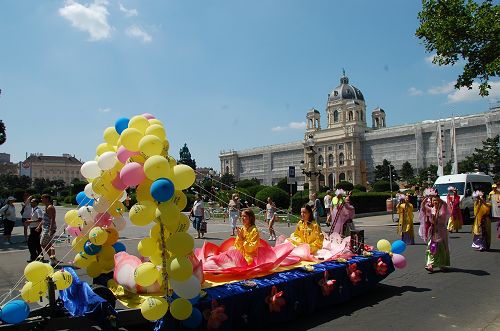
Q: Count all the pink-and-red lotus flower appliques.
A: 5